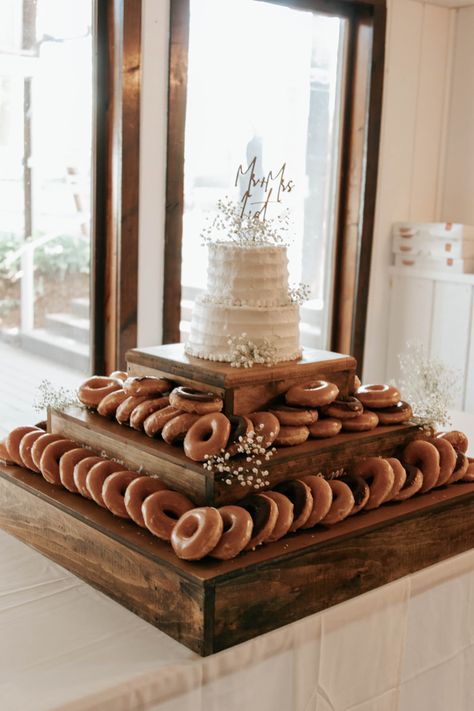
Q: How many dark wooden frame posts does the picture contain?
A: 3